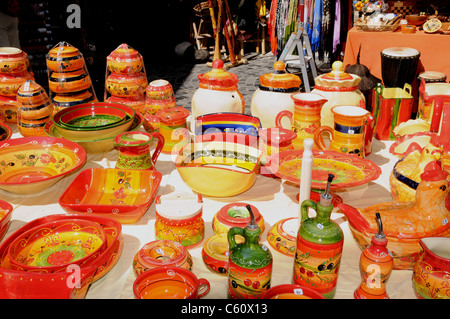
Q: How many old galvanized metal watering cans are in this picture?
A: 0